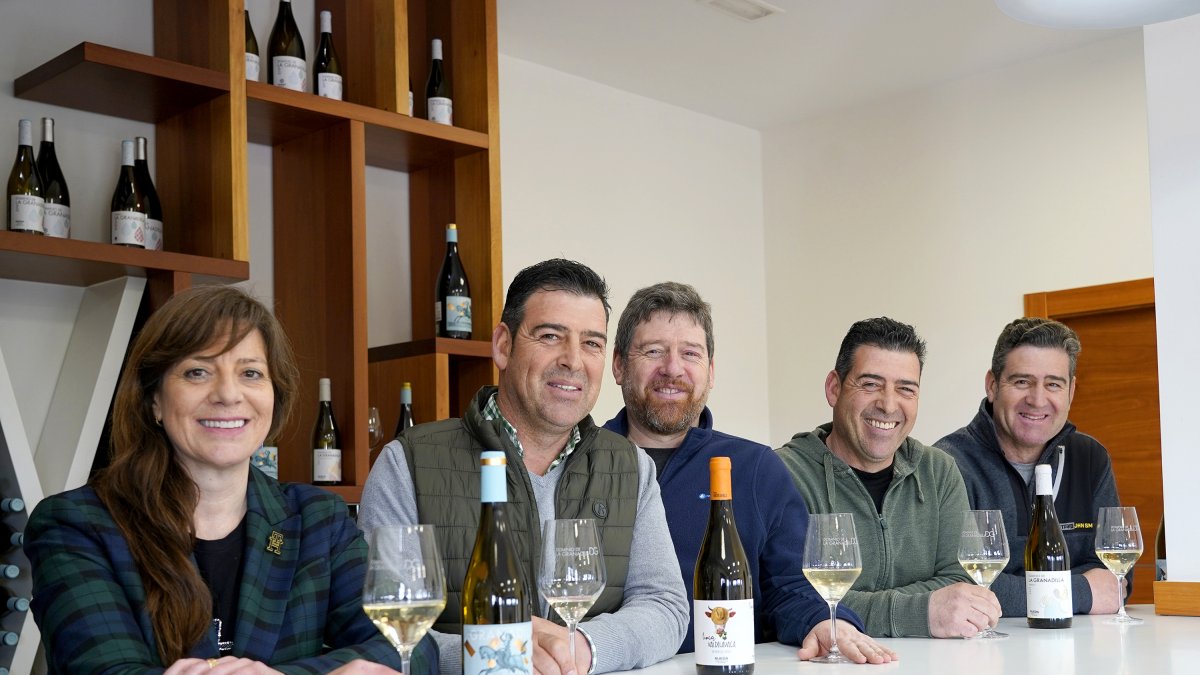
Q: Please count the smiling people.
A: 5